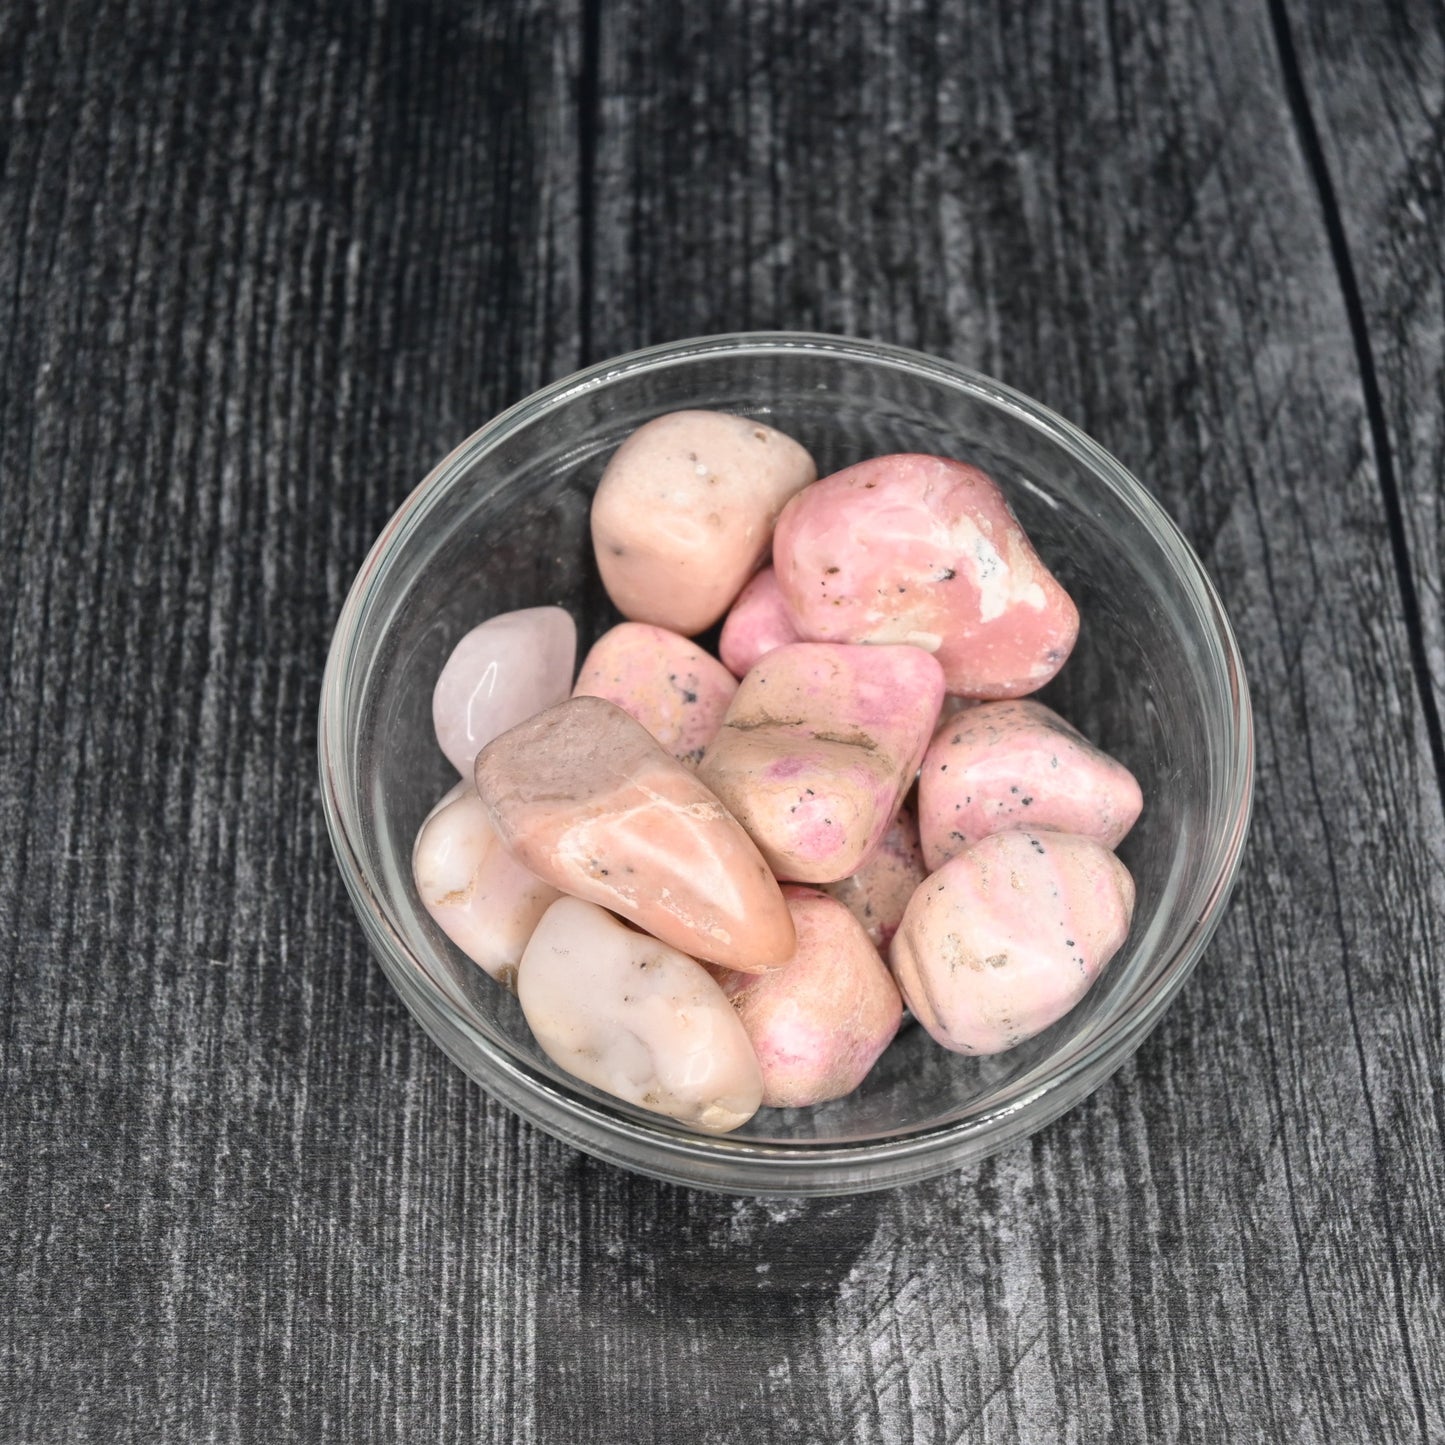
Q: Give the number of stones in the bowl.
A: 13